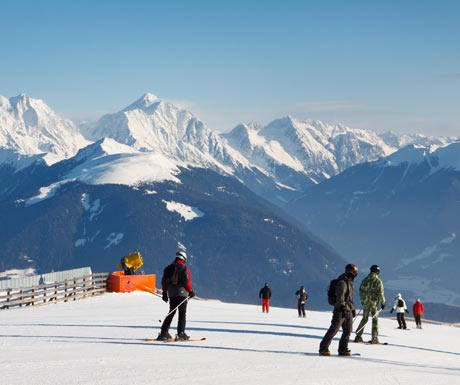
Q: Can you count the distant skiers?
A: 4